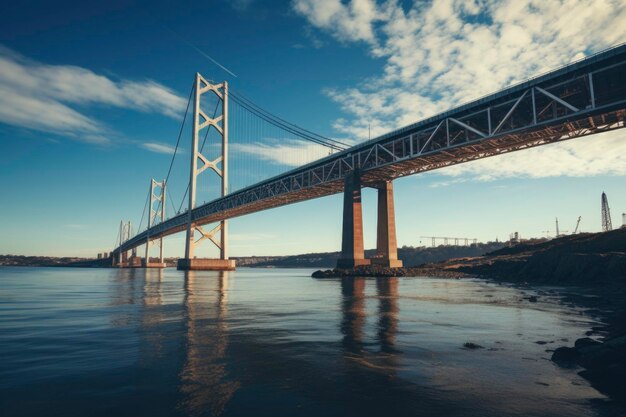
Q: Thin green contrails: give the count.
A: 0